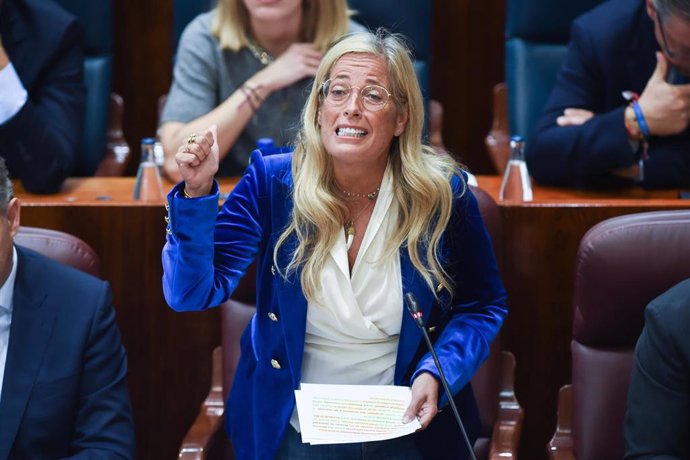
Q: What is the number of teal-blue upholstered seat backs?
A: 3